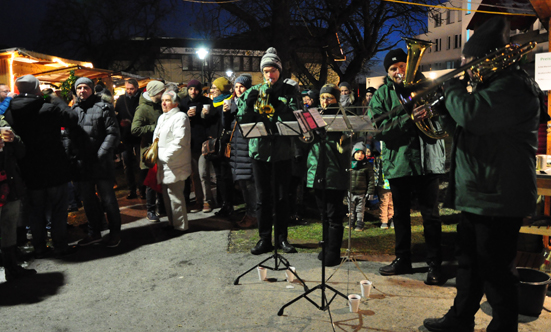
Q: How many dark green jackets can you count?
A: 4